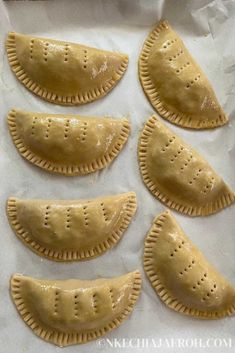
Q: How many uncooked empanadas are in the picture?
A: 7